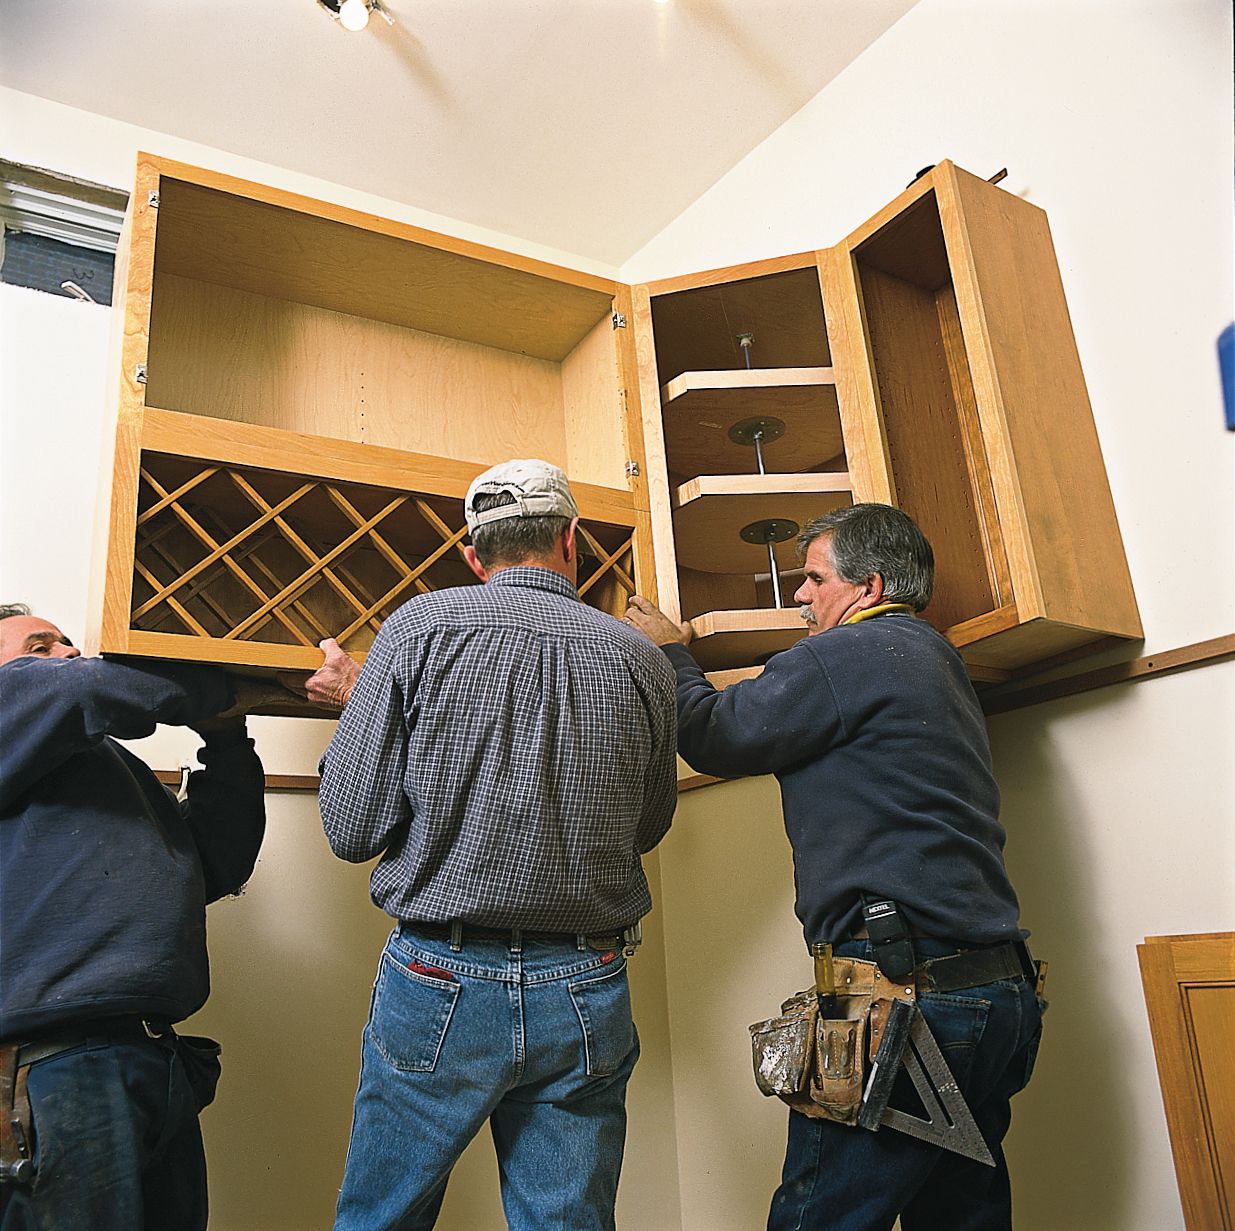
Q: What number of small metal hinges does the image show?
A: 4